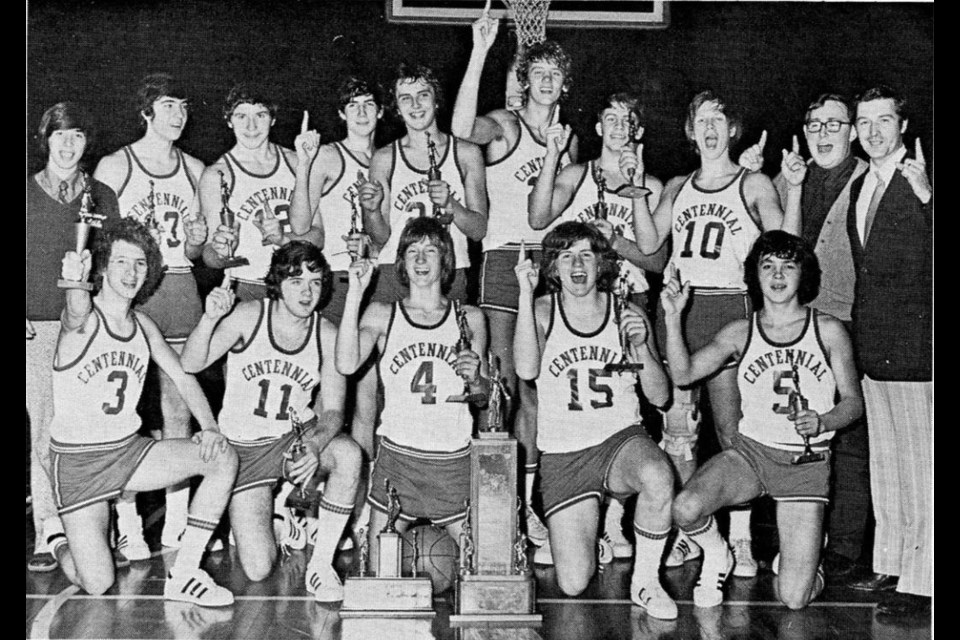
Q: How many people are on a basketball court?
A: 15